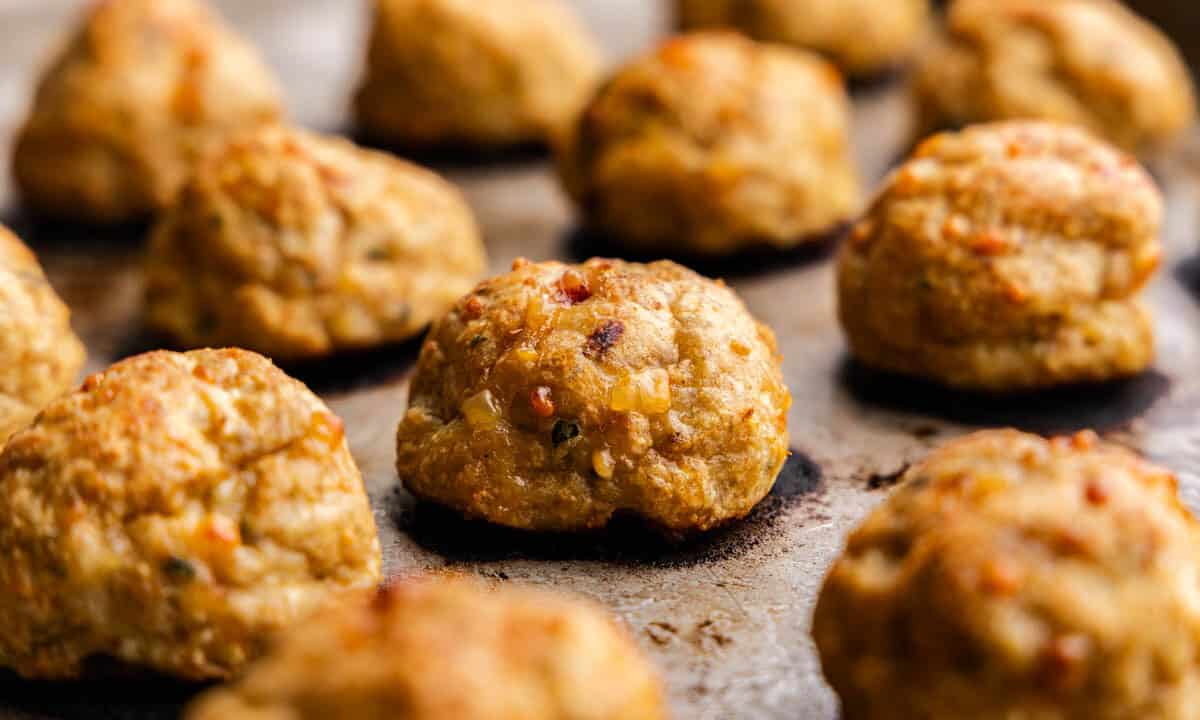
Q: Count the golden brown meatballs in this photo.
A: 12